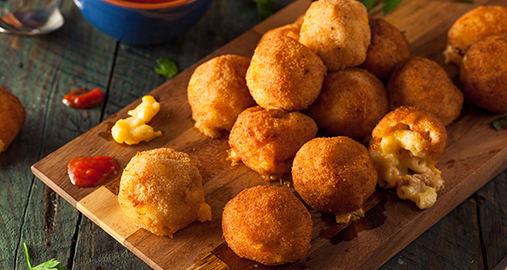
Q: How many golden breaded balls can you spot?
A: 15